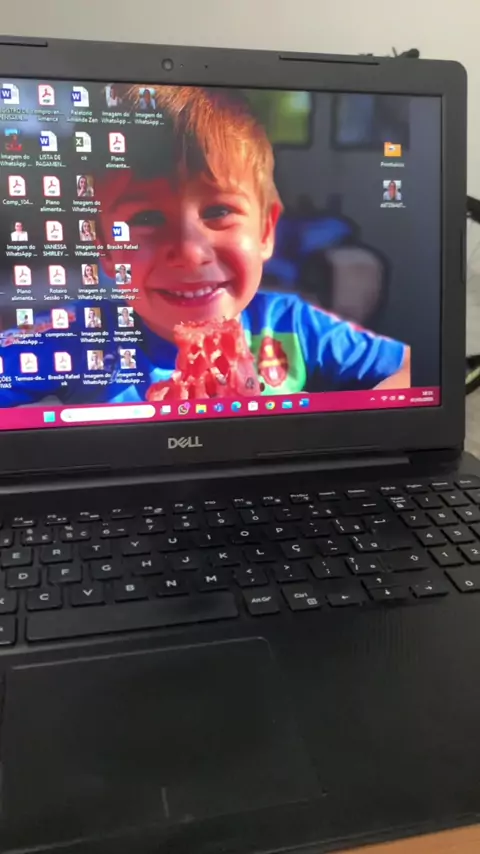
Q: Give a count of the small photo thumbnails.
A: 14